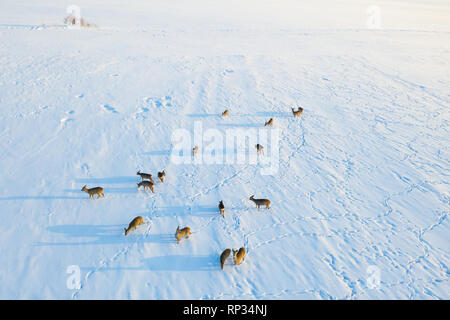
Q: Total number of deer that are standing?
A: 15